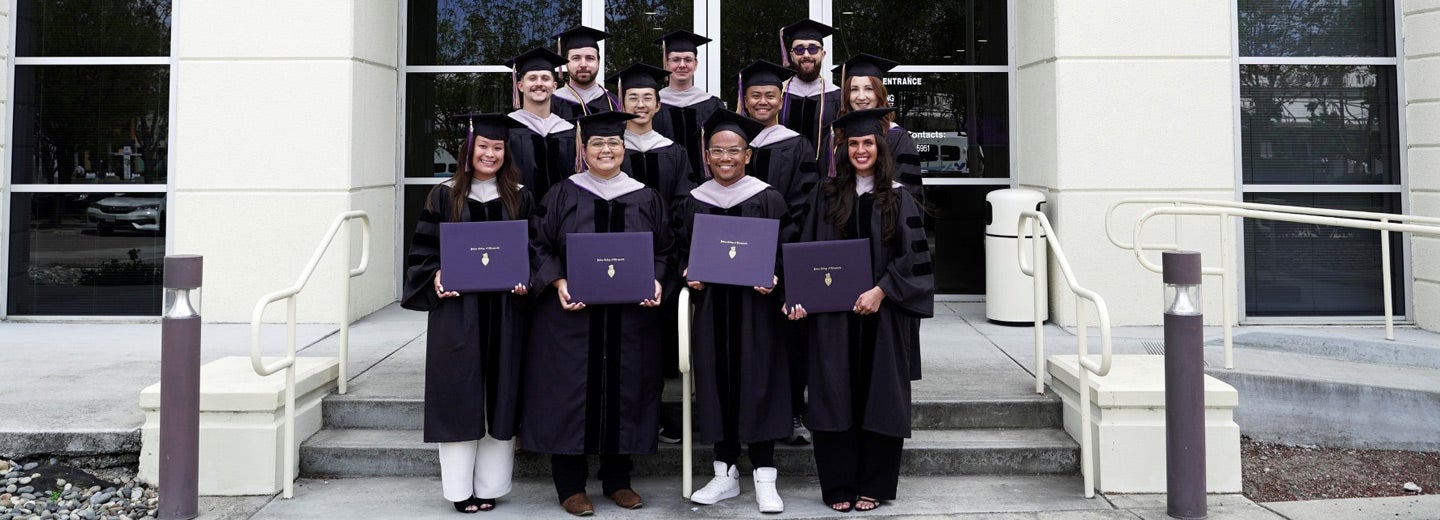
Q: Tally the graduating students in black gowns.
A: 11